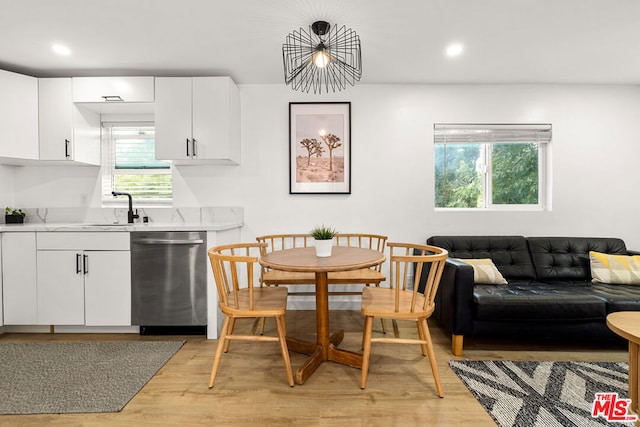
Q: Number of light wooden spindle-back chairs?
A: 2